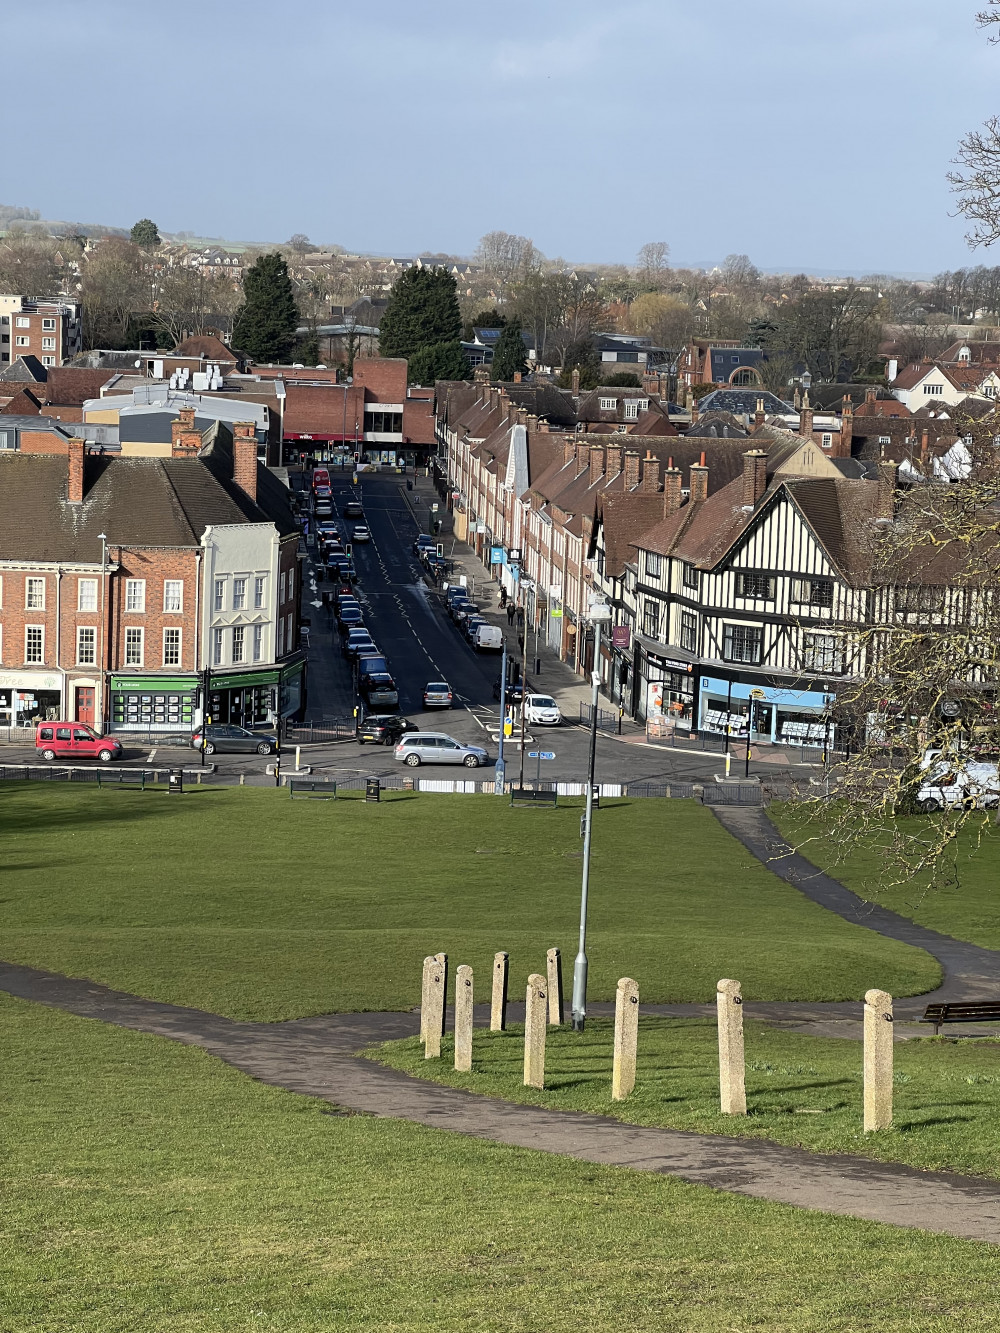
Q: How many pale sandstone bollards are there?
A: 10